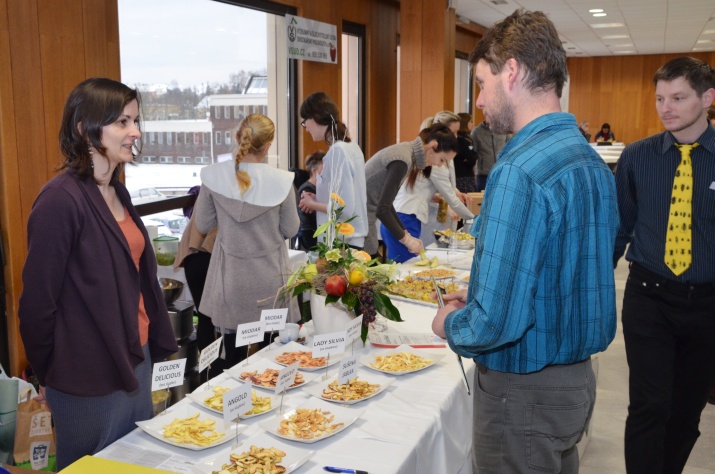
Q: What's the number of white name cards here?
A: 9